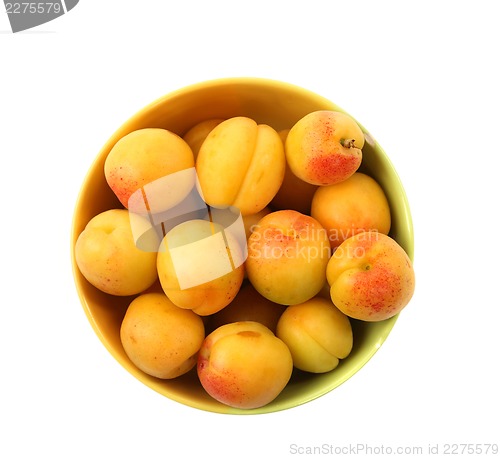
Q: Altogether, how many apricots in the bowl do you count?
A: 15